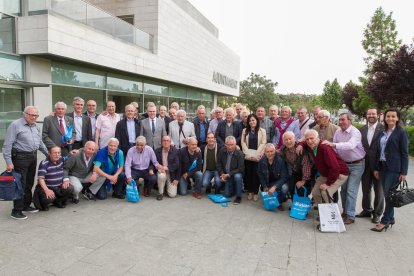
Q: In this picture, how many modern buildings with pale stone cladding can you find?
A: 1